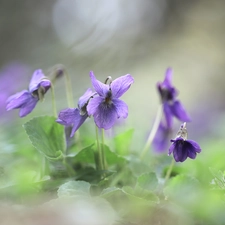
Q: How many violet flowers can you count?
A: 5